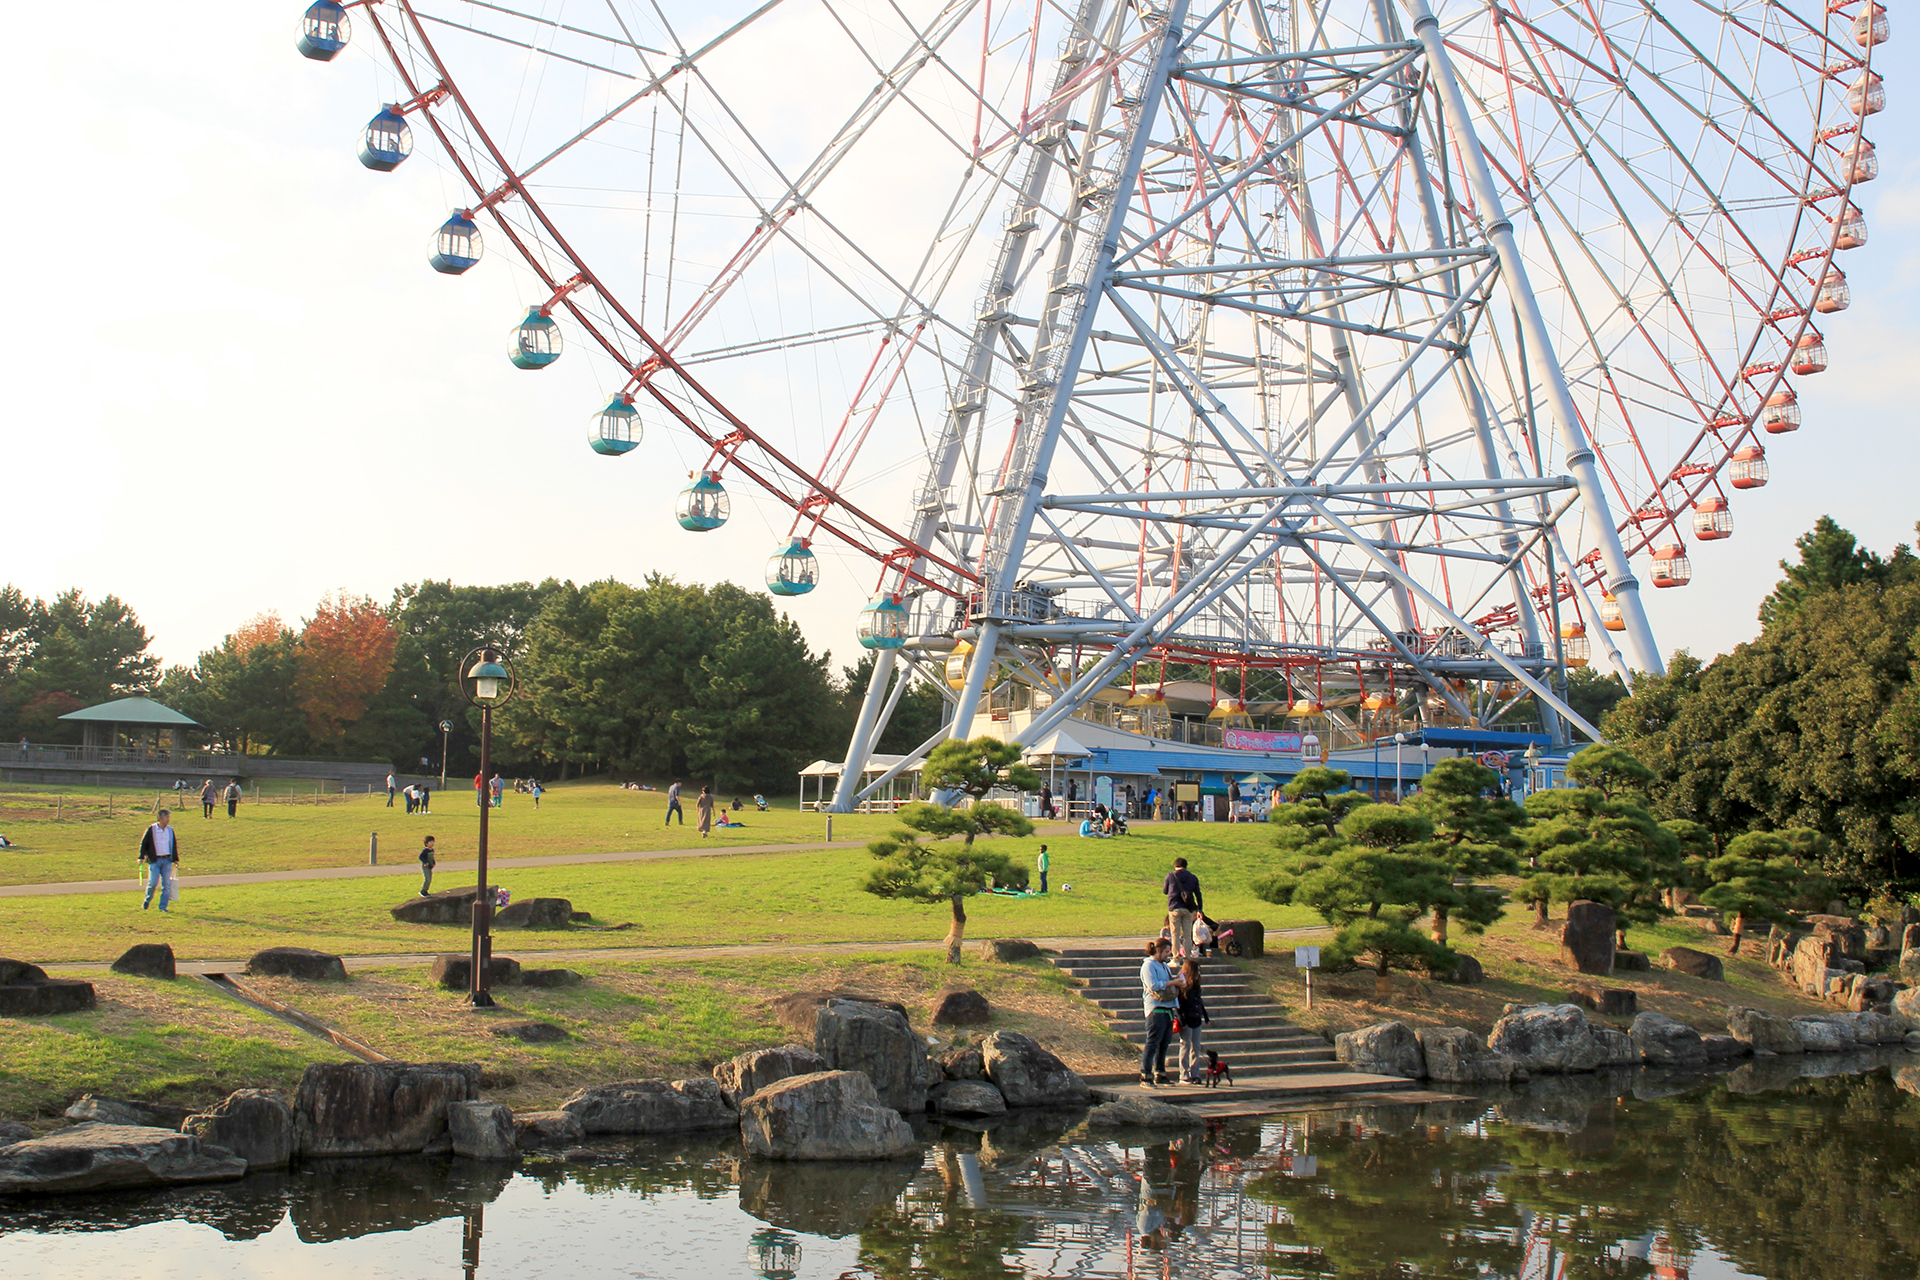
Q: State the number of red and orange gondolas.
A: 15